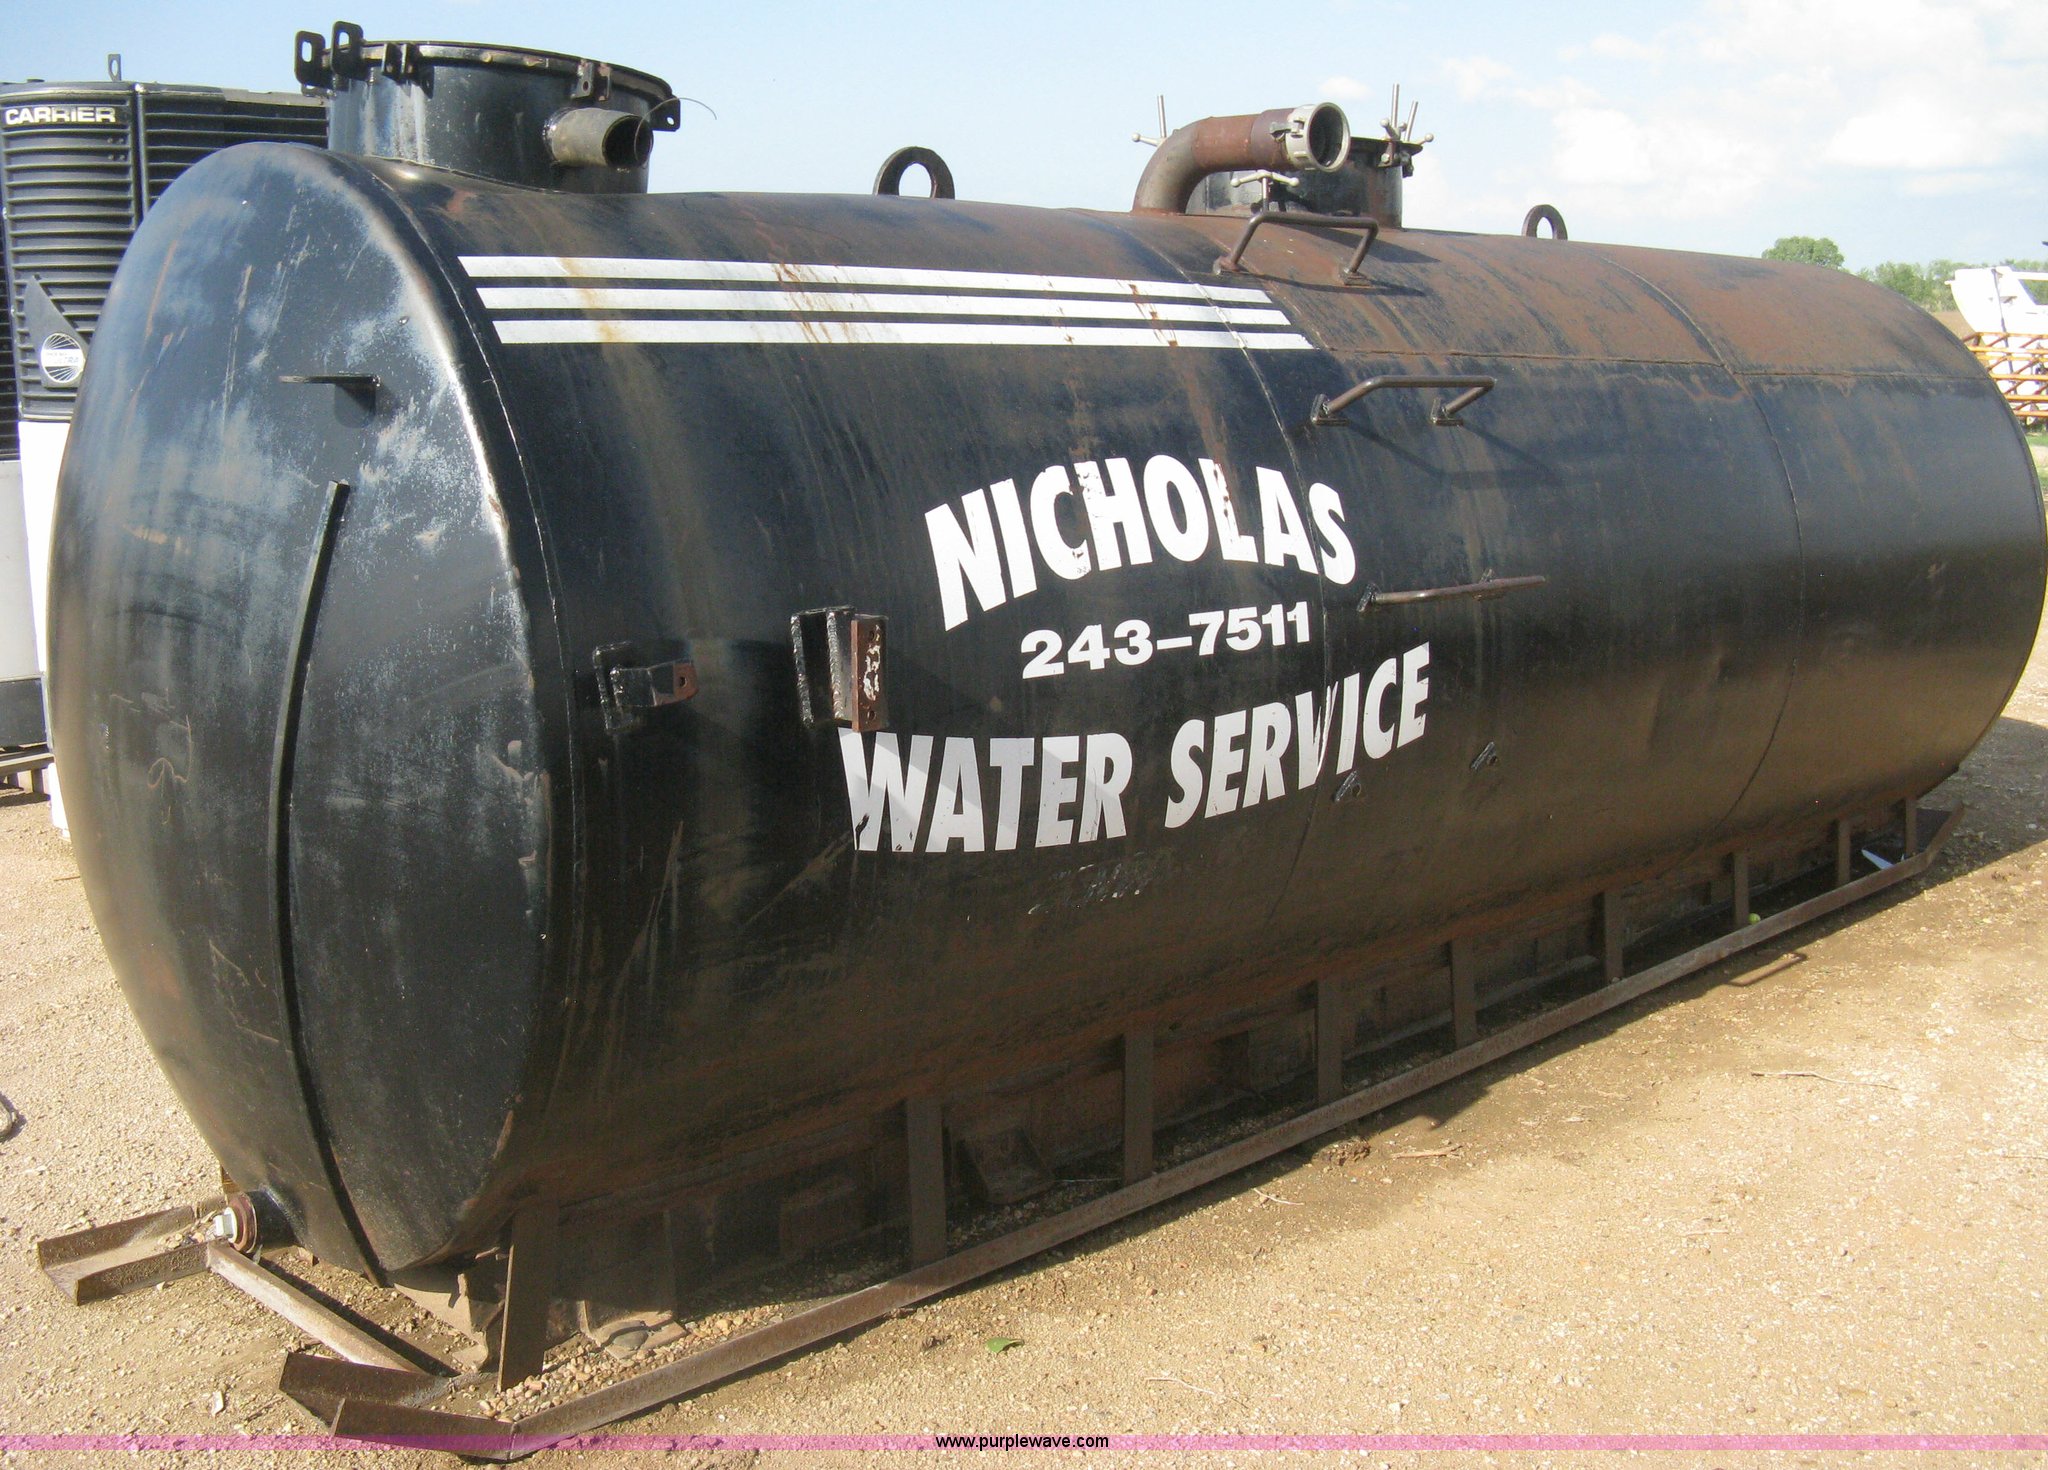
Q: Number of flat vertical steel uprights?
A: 9